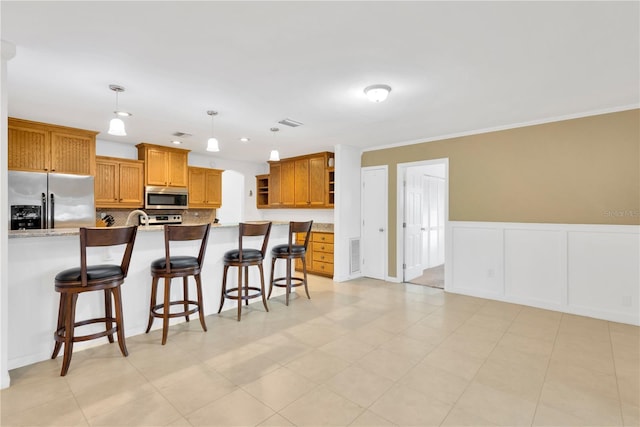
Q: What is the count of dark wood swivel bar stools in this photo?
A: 4